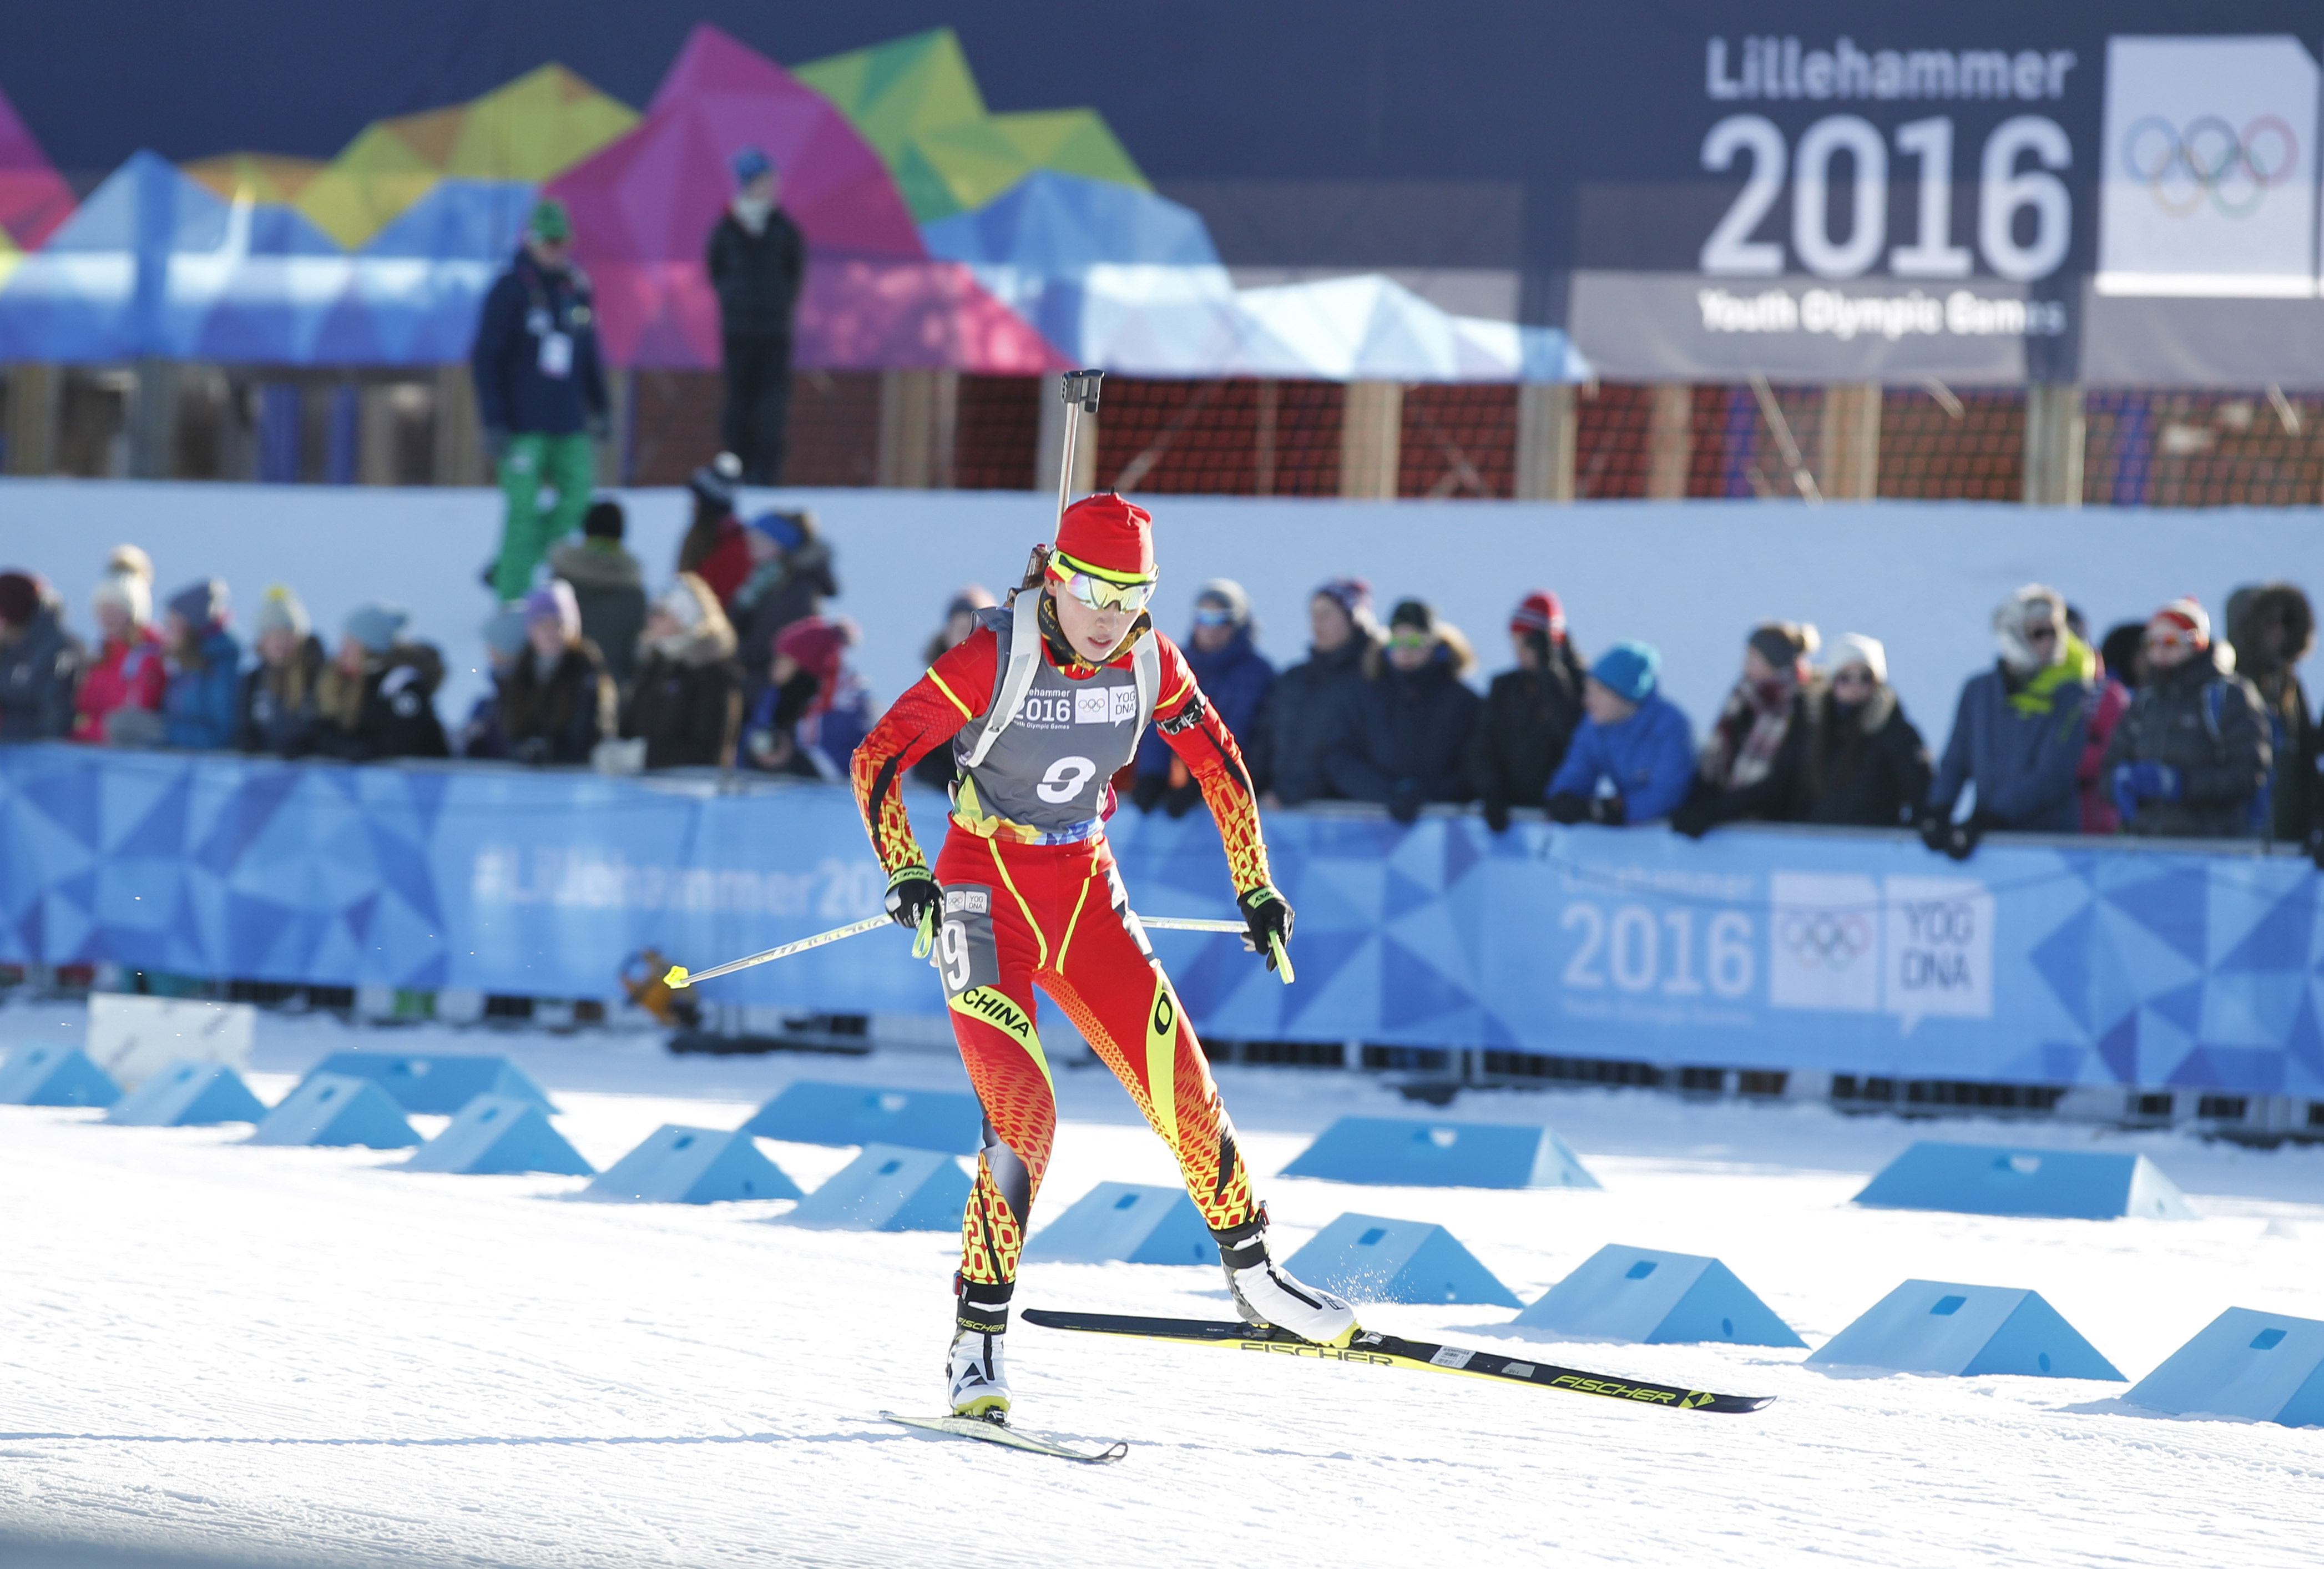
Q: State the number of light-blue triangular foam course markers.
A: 15